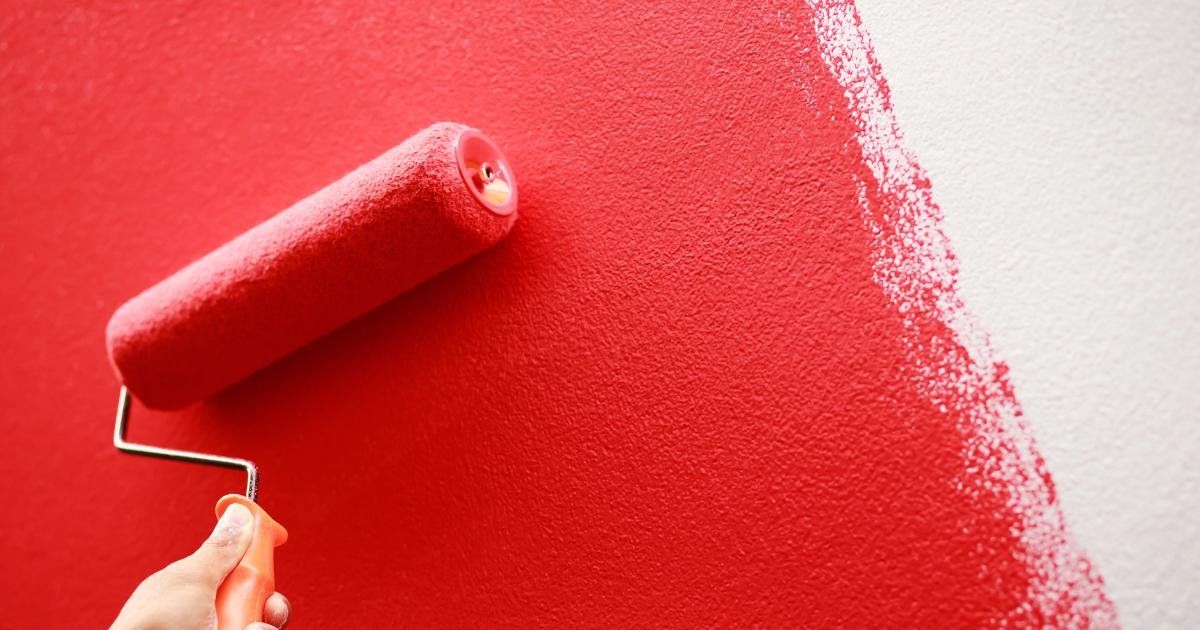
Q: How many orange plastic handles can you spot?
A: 1